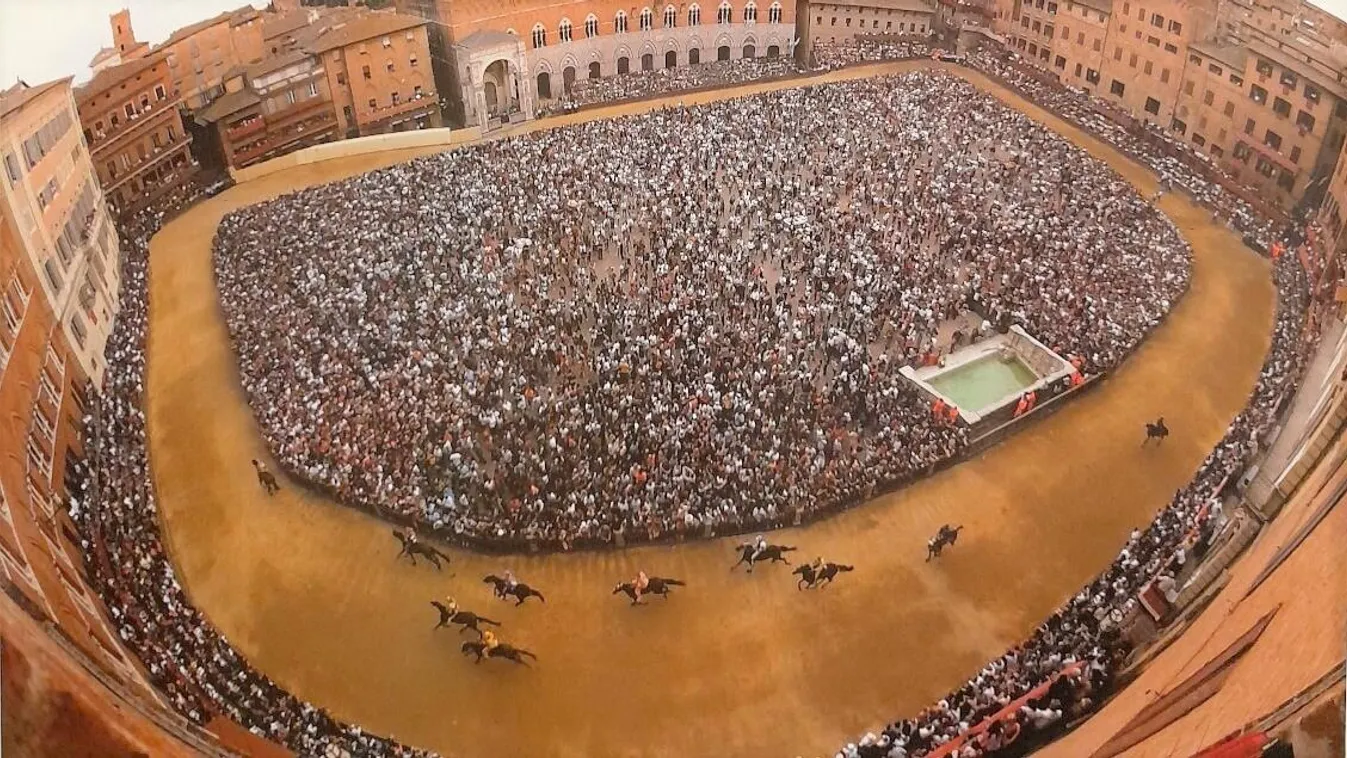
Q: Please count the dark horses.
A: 10